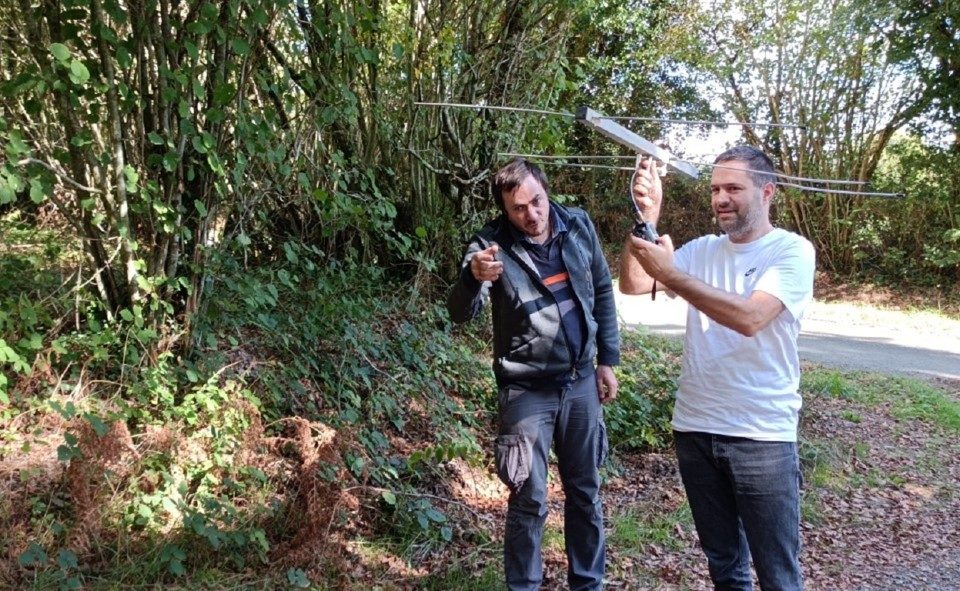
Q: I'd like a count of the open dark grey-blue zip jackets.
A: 1